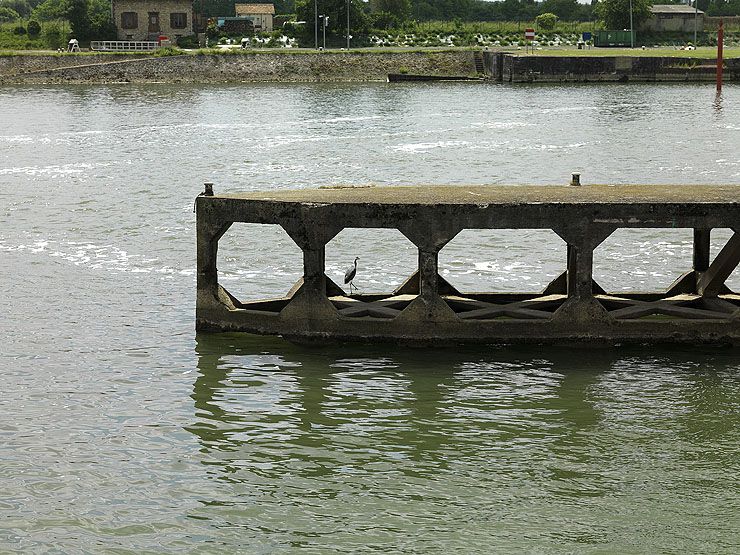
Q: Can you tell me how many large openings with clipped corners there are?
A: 4